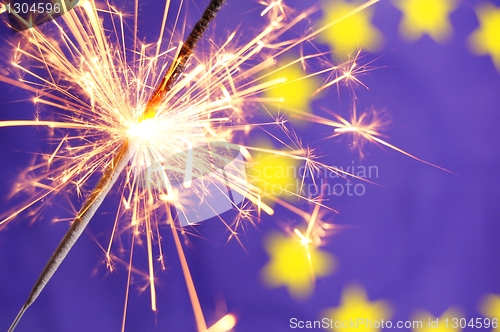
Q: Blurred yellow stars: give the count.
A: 9